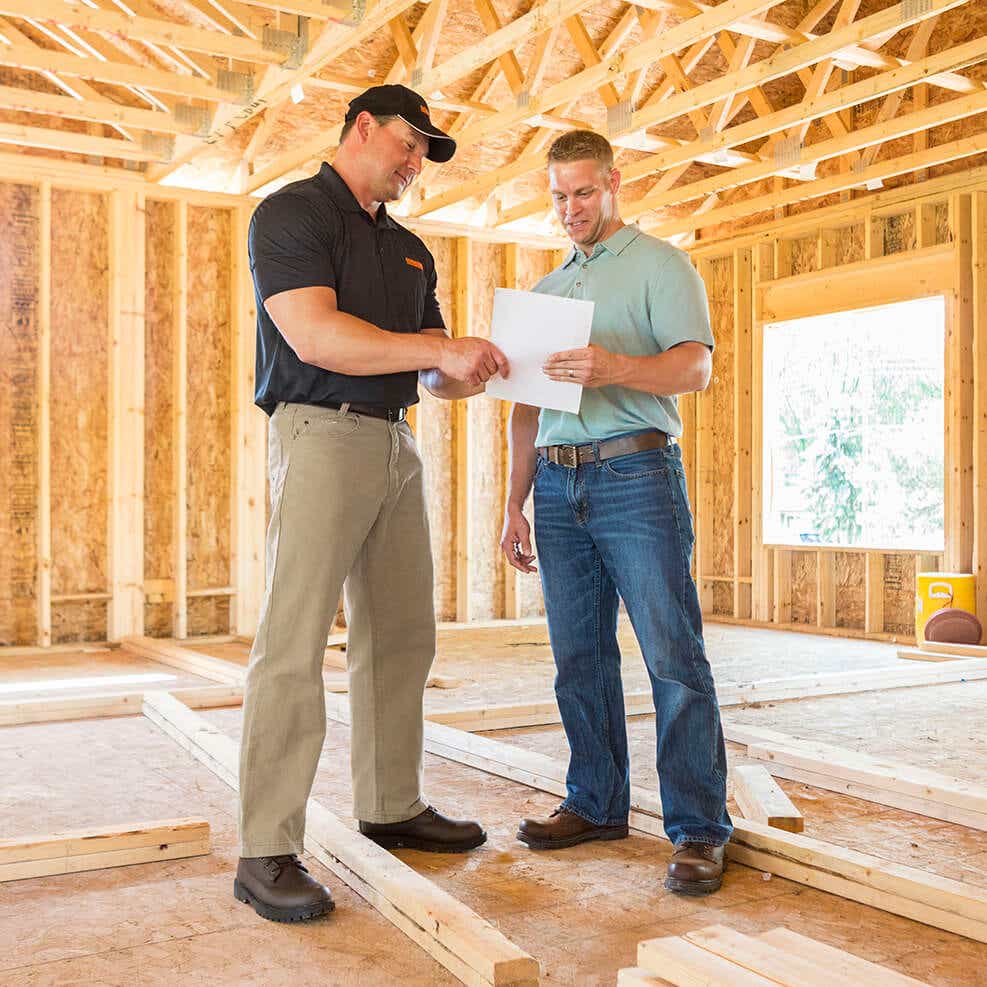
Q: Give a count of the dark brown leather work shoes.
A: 4